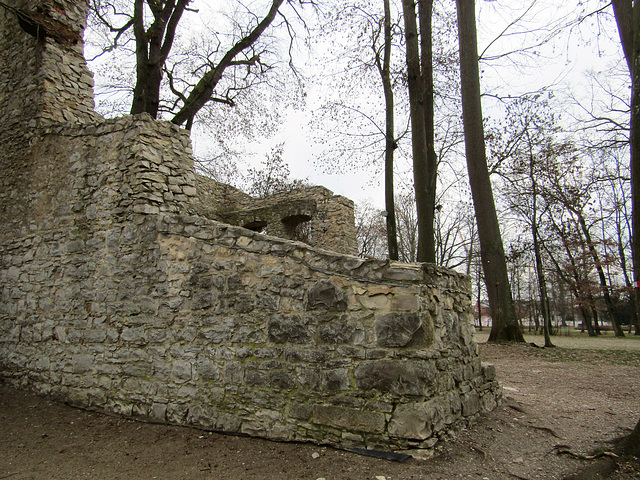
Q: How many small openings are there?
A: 2